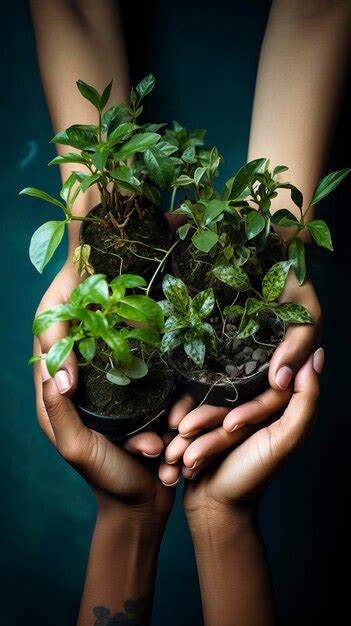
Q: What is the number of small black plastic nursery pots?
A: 4